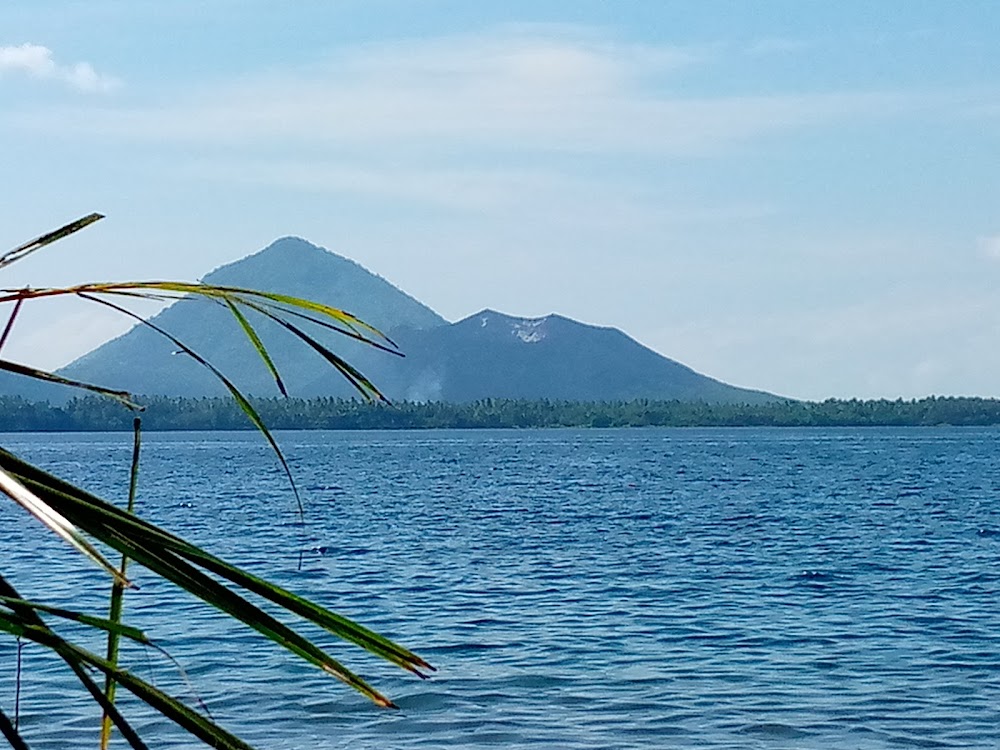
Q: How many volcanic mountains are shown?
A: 2